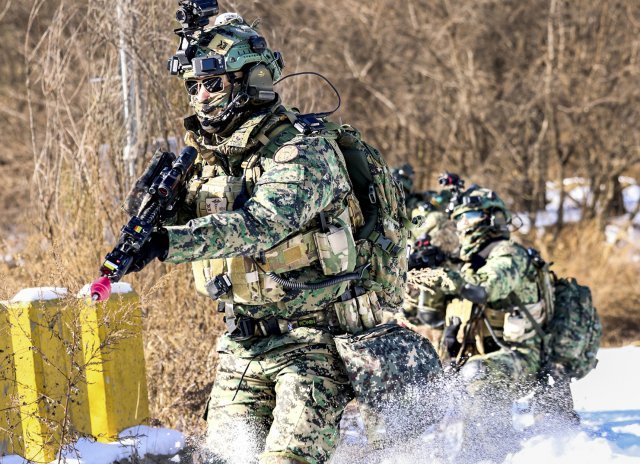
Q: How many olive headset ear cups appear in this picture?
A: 2